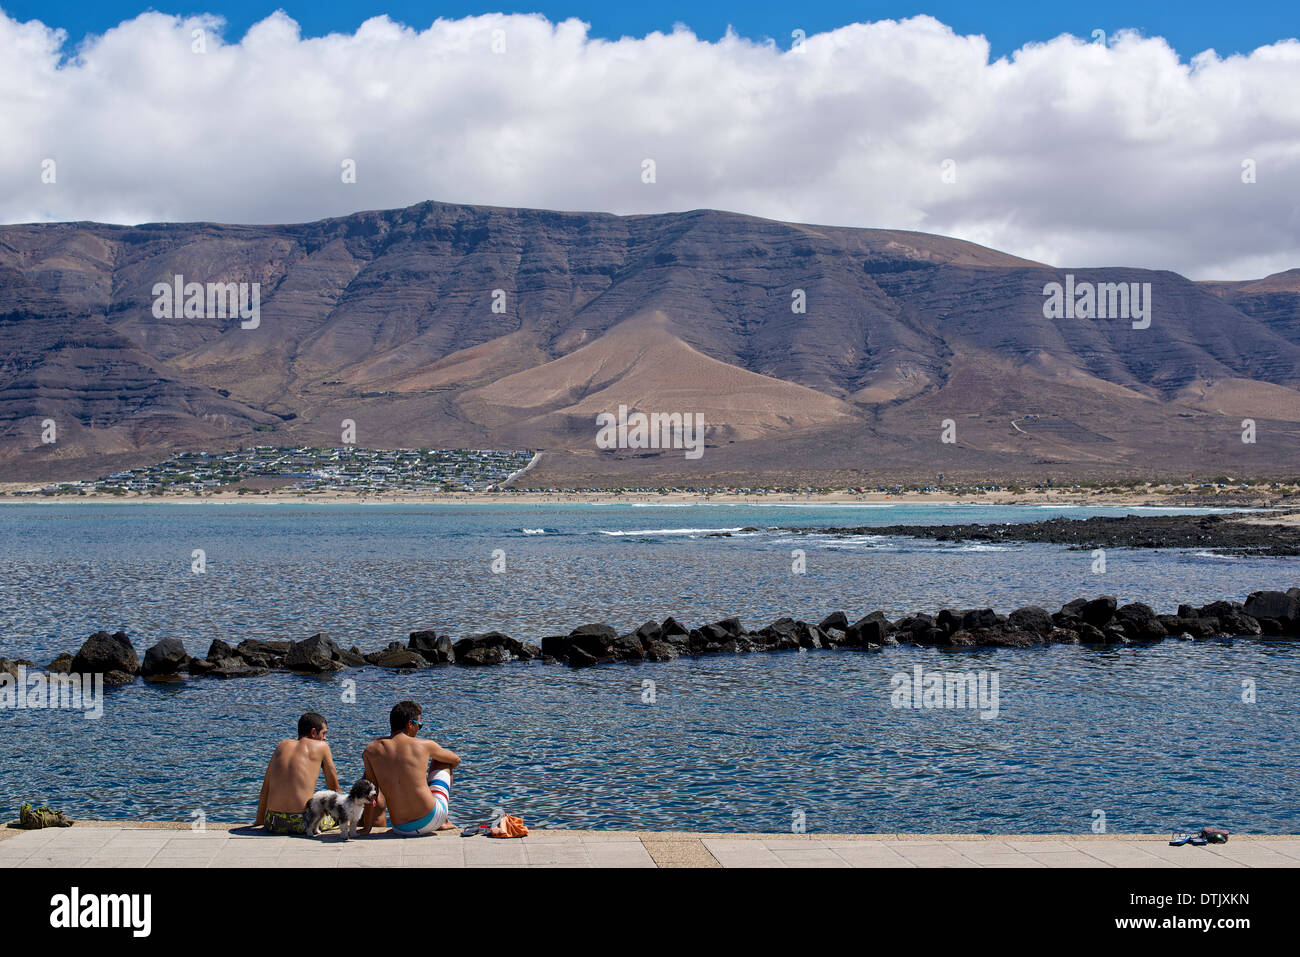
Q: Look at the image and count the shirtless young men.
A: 2